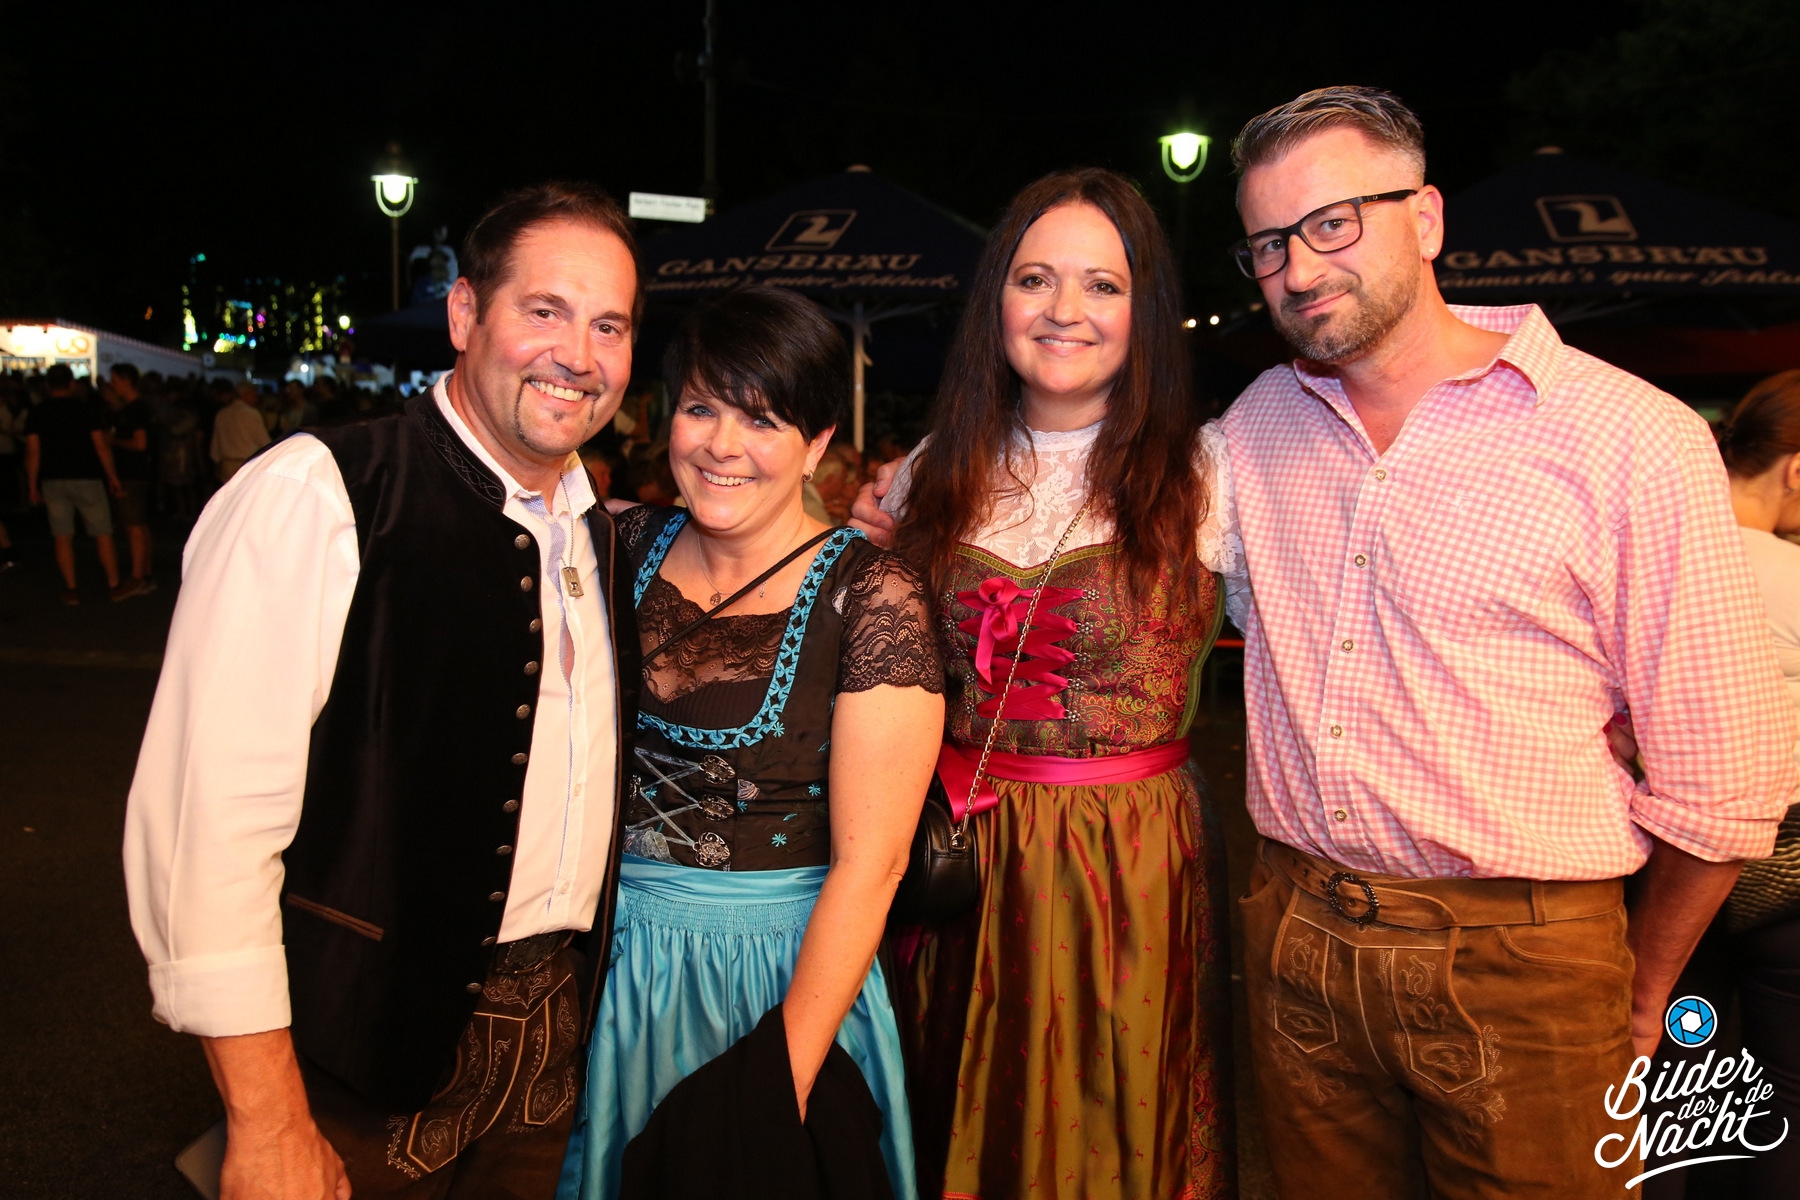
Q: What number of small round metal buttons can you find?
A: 11